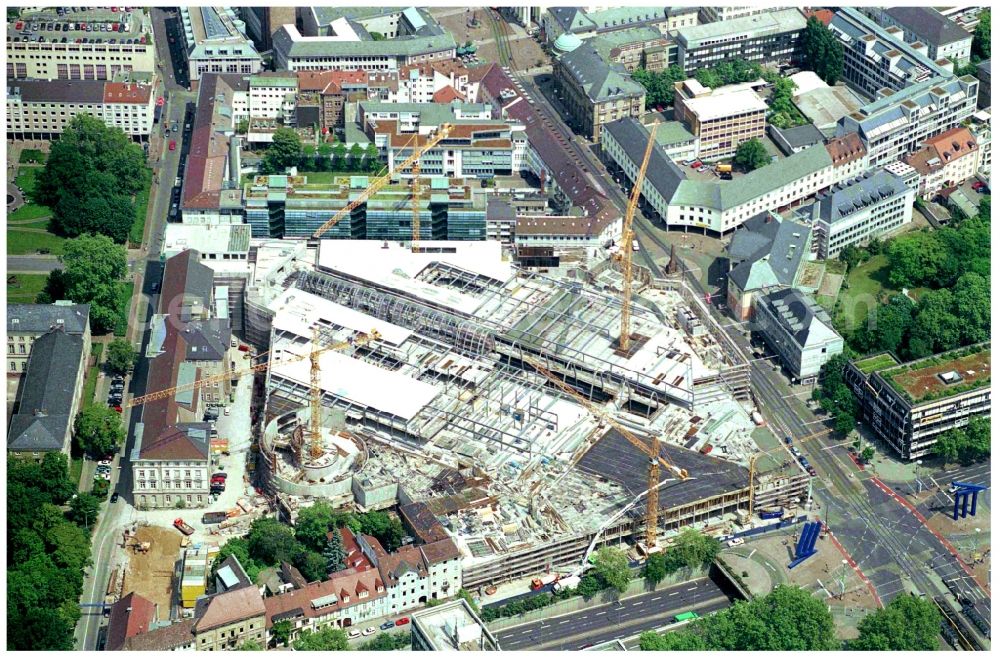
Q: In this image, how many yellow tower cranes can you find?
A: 5